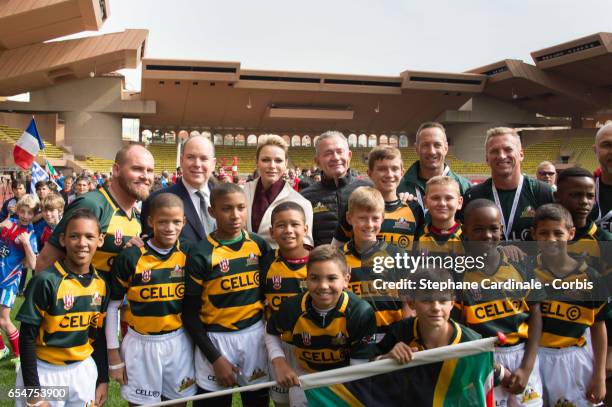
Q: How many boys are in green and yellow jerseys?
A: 12